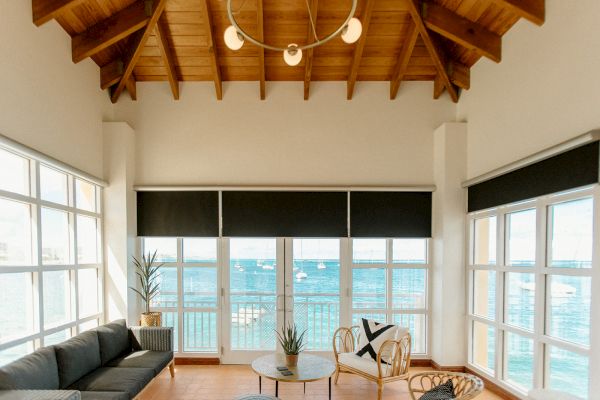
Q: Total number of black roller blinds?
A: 4